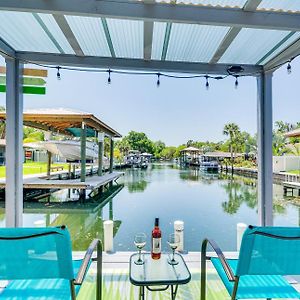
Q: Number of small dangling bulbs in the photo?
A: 6